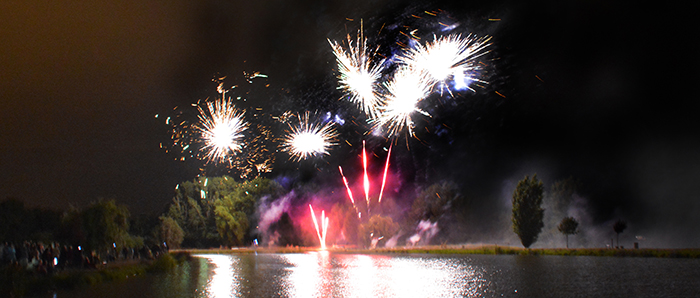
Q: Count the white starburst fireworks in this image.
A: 5